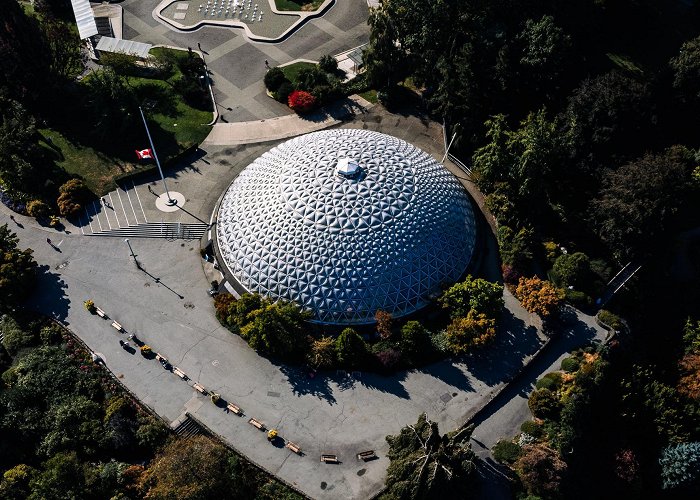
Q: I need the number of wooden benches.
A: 10